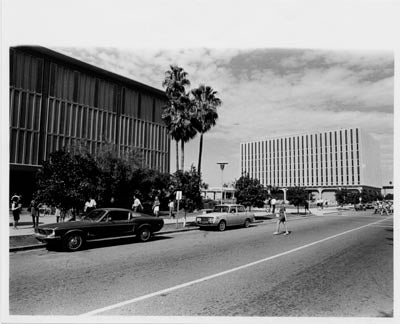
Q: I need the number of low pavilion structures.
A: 1